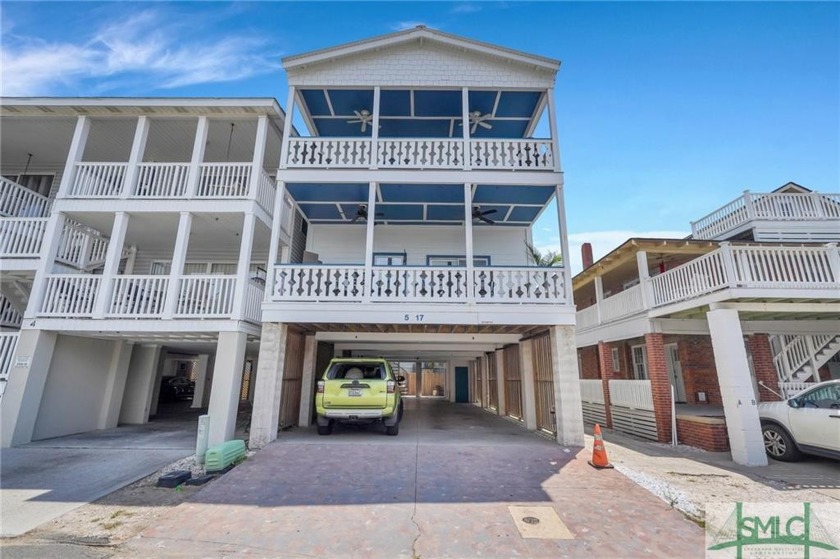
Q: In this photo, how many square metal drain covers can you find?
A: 1